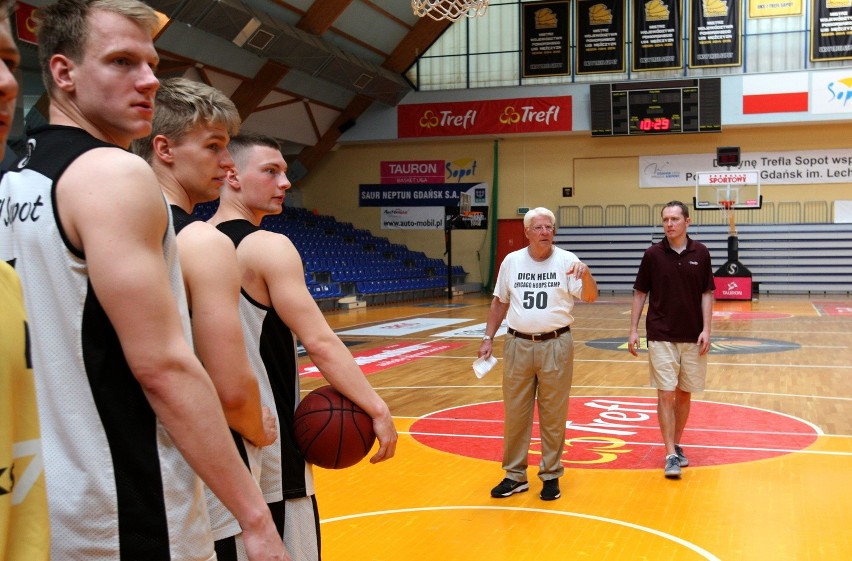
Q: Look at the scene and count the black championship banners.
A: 5